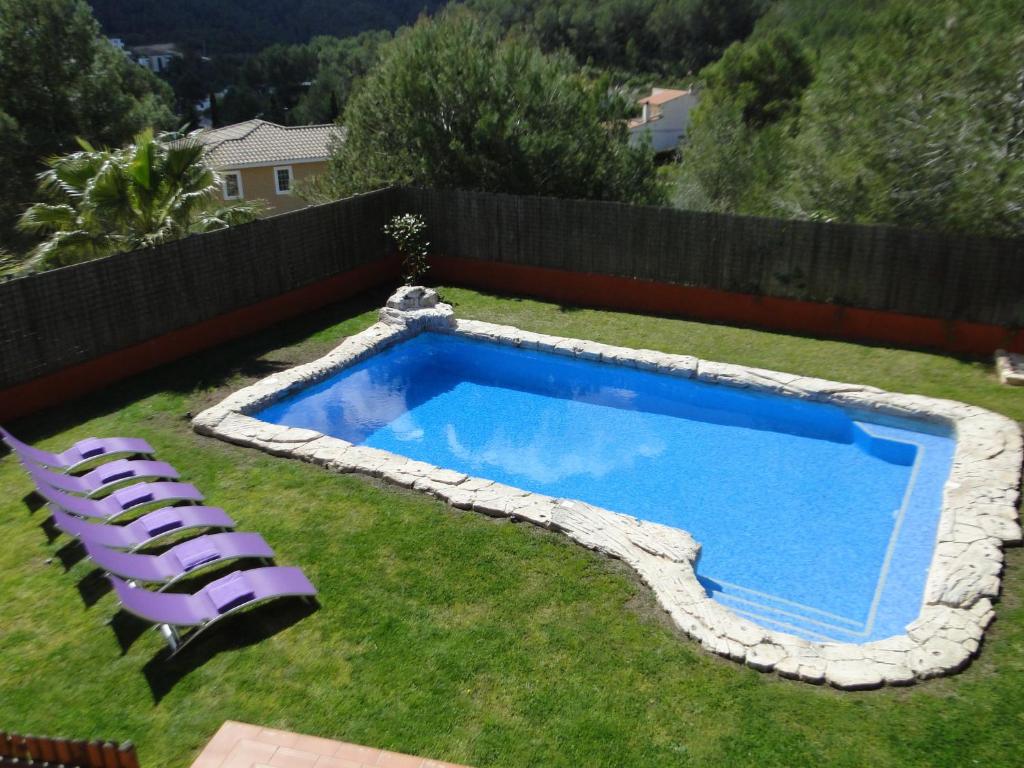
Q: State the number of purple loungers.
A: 6